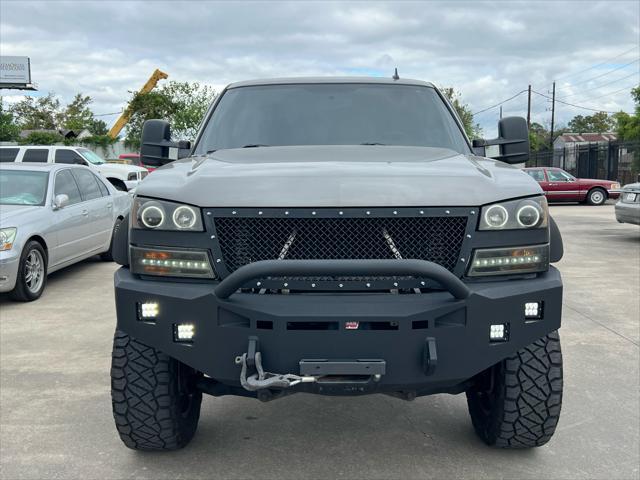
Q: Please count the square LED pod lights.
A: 4